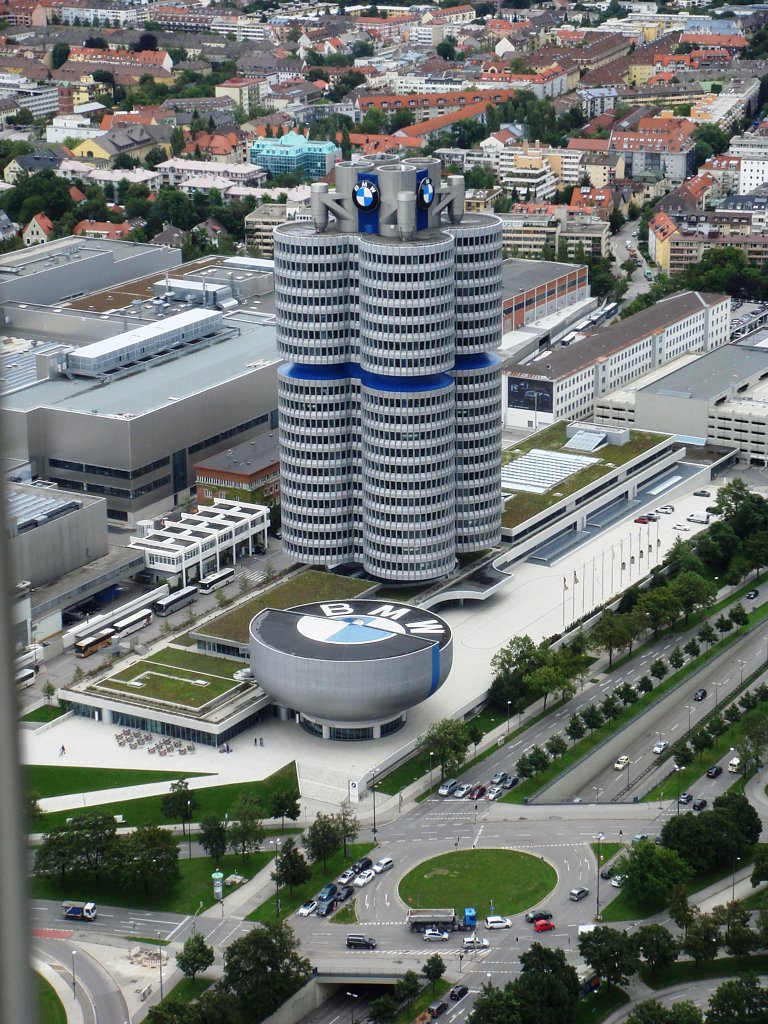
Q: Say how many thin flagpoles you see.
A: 11